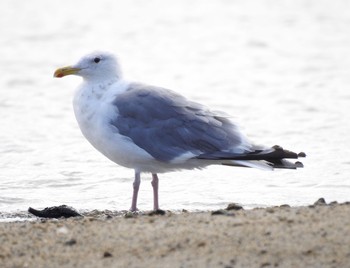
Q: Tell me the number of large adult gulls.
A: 1